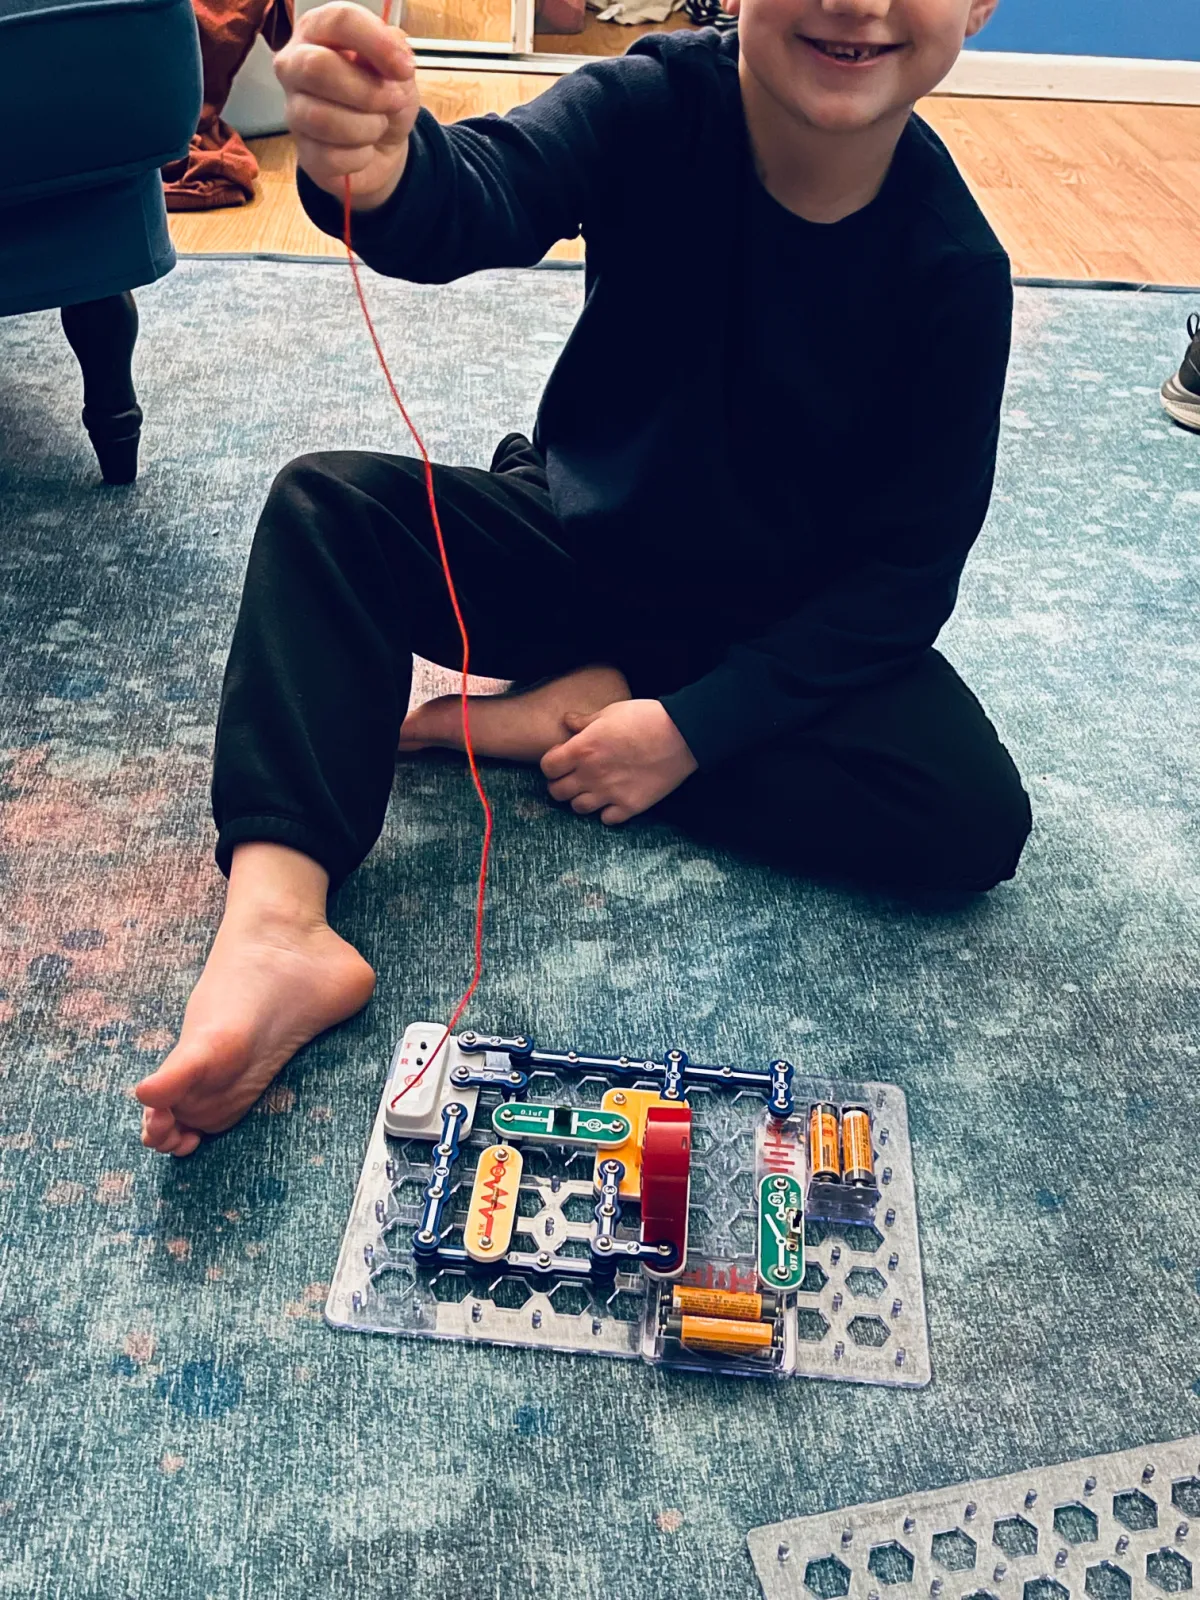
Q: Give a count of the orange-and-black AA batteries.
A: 4